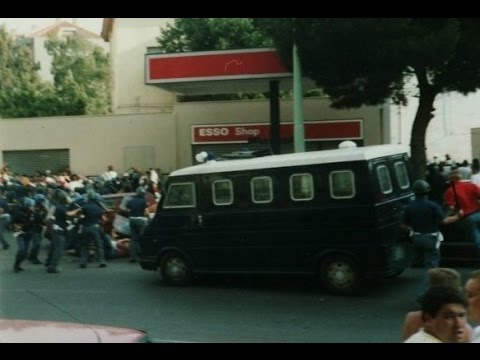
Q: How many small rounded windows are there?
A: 6